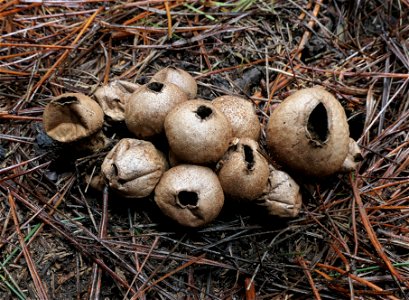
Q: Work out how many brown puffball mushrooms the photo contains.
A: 12